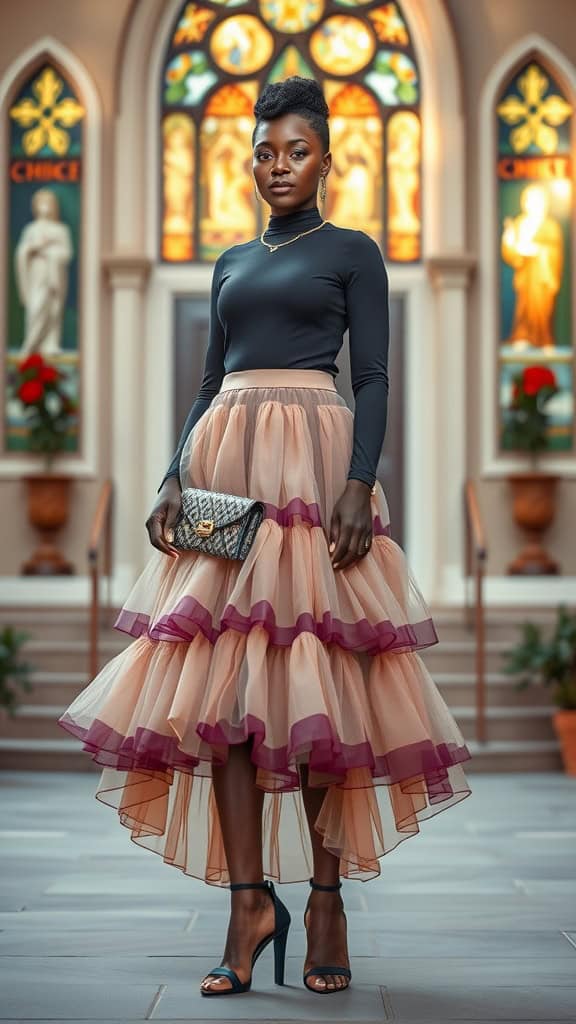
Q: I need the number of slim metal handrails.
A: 2